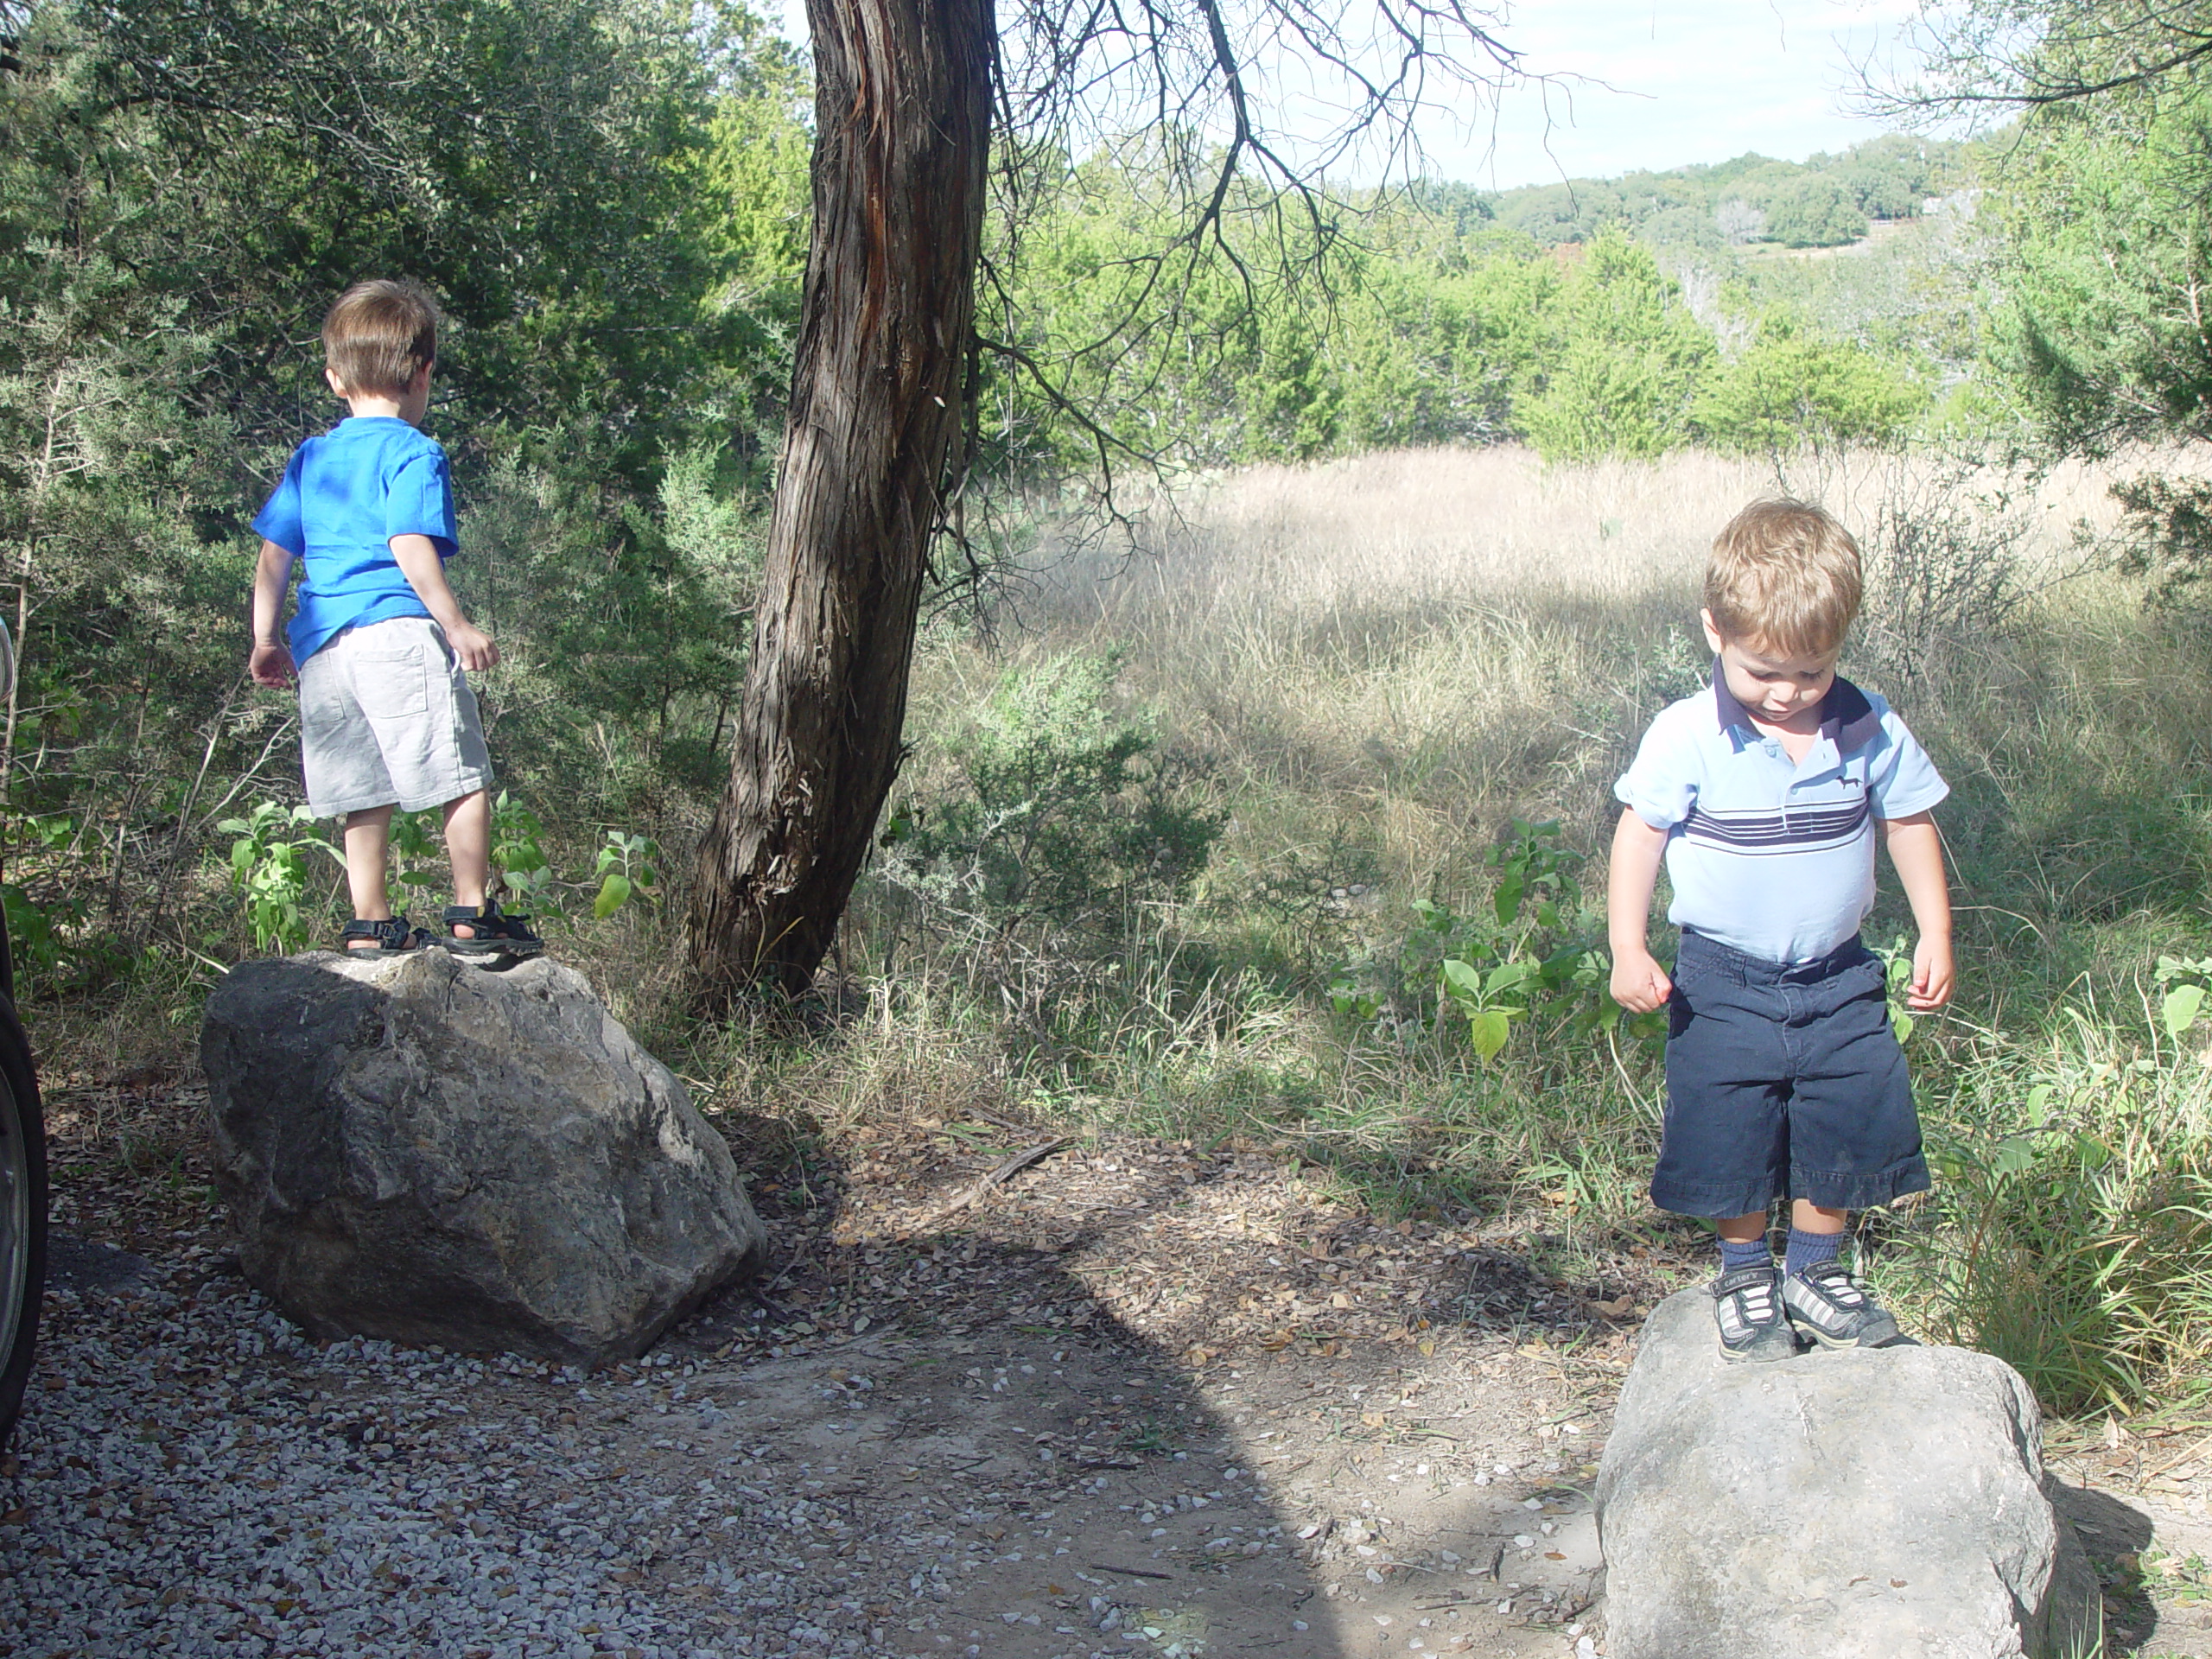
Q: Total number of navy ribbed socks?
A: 2